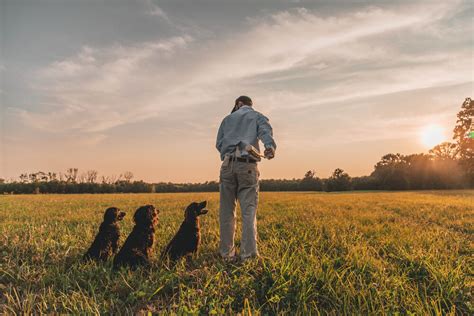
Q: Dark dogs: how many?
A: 3